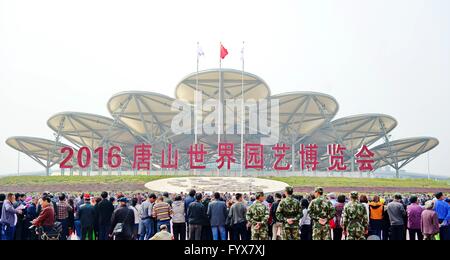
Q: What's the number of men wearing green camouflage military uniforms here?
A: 4